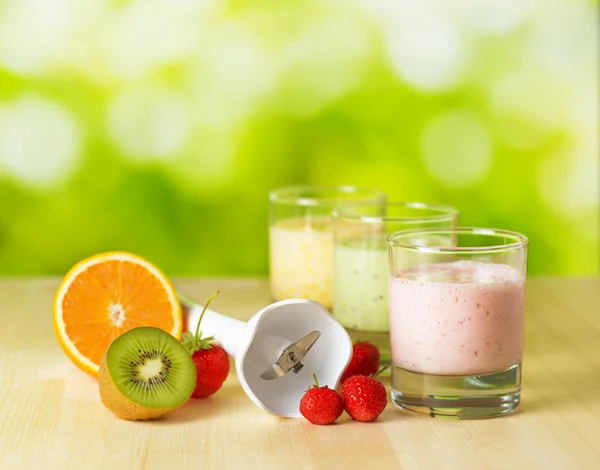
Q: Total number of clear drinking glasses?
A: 3